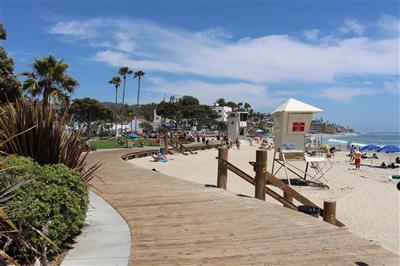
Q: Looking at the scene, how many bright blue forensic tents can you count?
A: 0